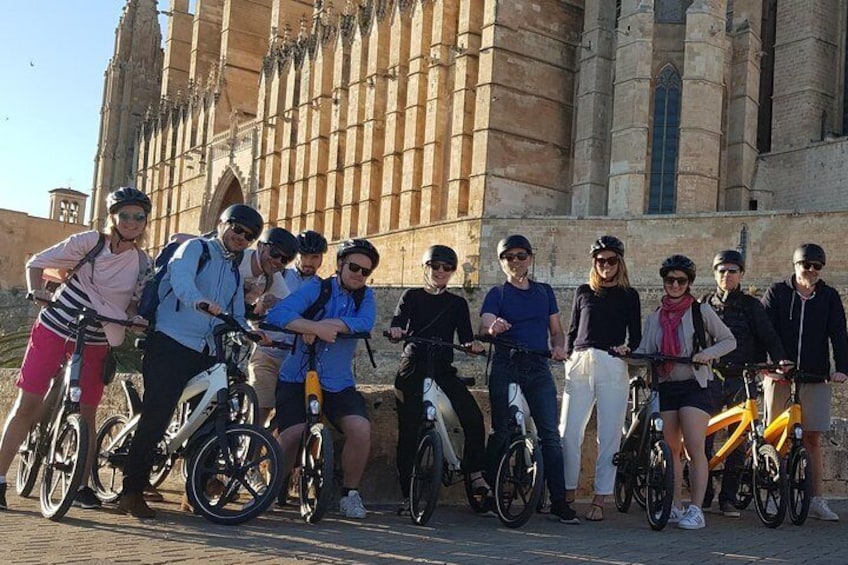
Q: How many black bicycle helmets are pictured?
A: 11